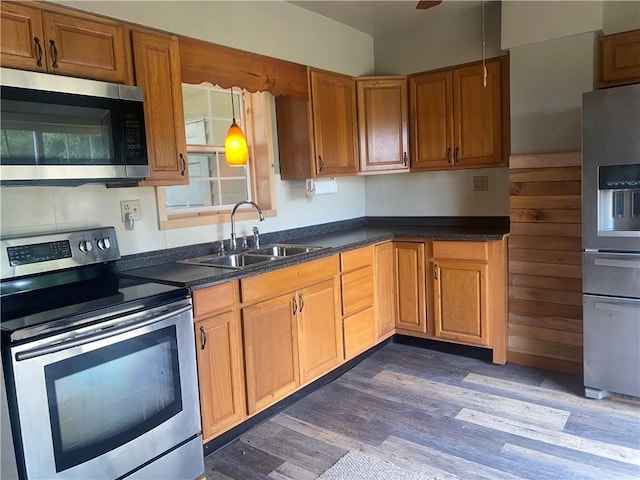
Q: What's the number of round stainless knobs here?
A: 2